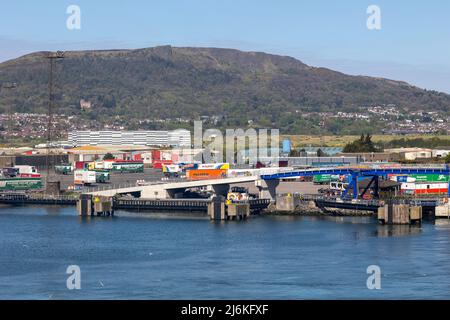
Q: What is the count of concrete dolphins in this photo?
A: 3